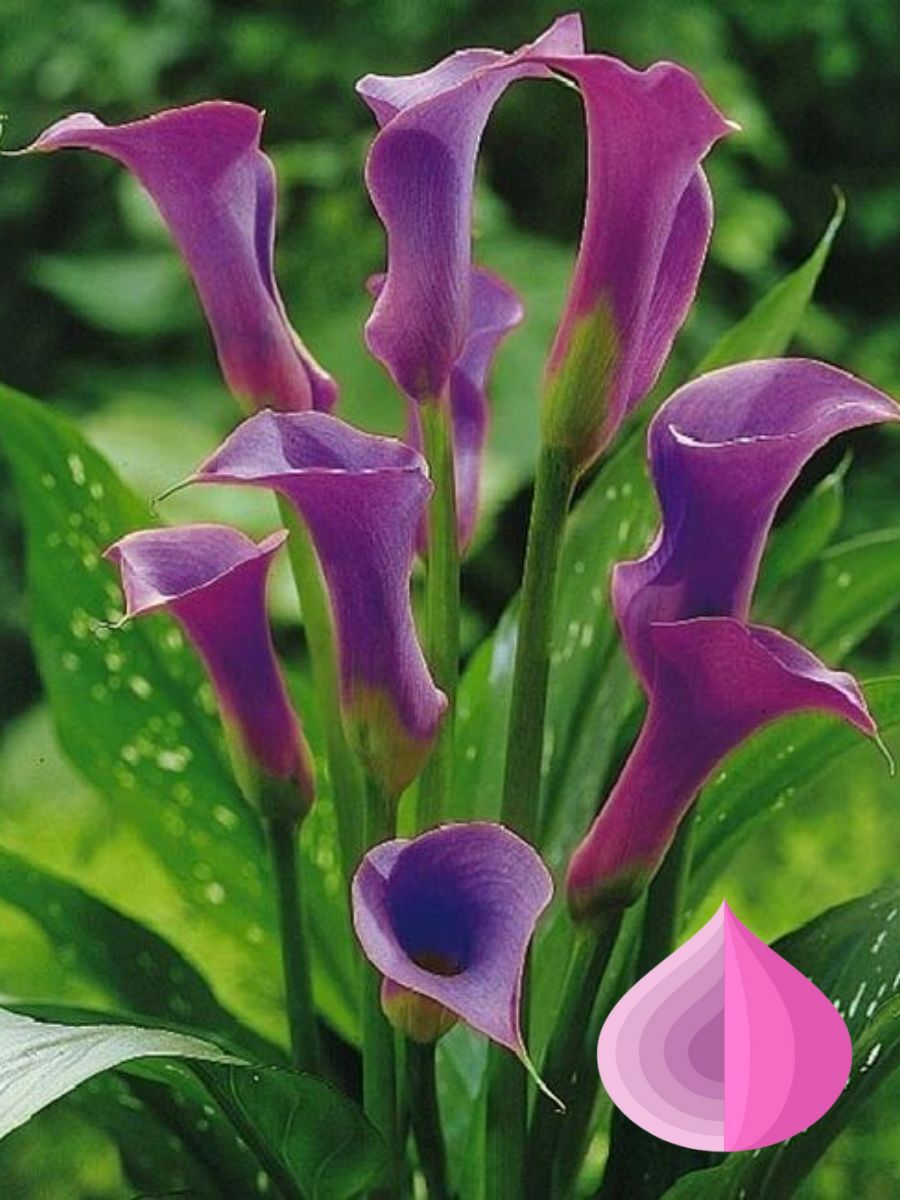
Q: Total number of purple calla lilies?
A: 9